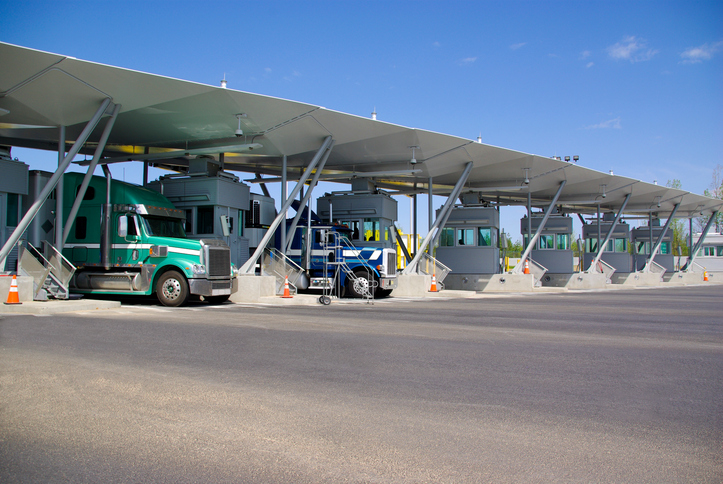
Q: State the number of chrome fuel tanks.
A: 2